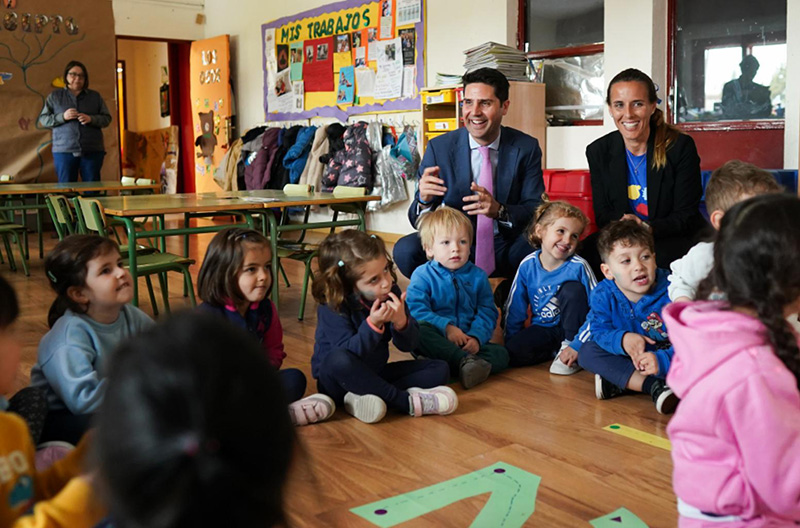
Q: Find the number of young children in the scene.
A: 10